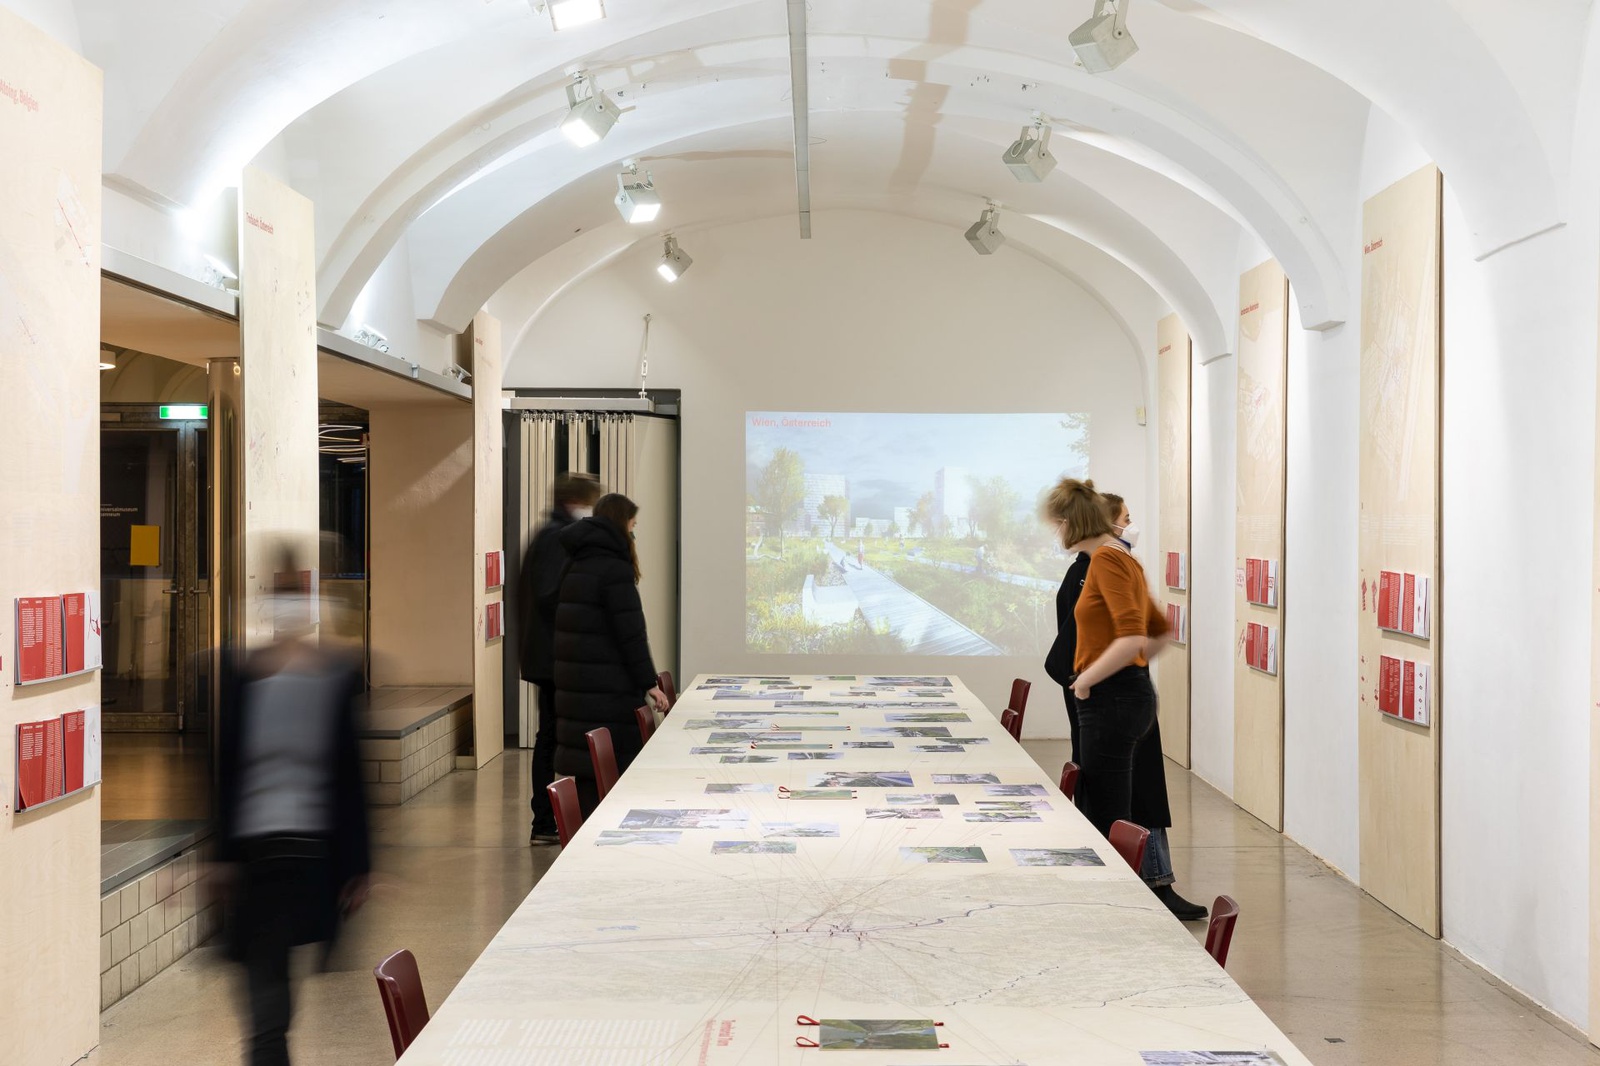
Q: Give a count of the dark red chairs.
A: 10